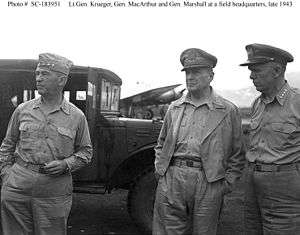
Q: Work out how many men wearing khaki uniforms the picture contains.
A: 3